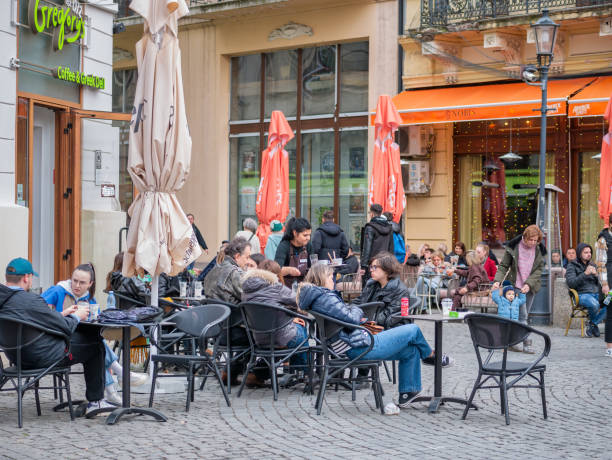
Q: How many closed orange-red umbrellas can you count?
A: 3